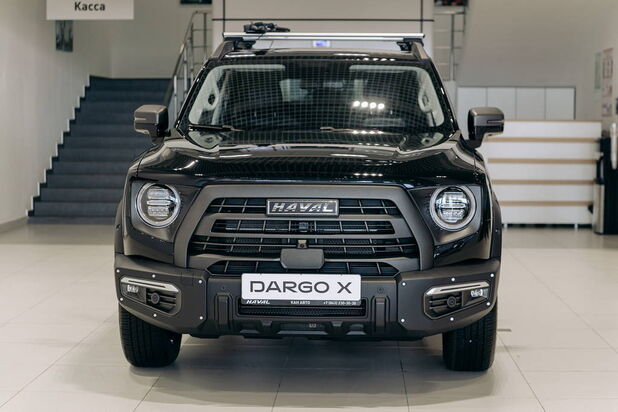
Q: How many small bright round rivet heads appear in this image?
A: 12